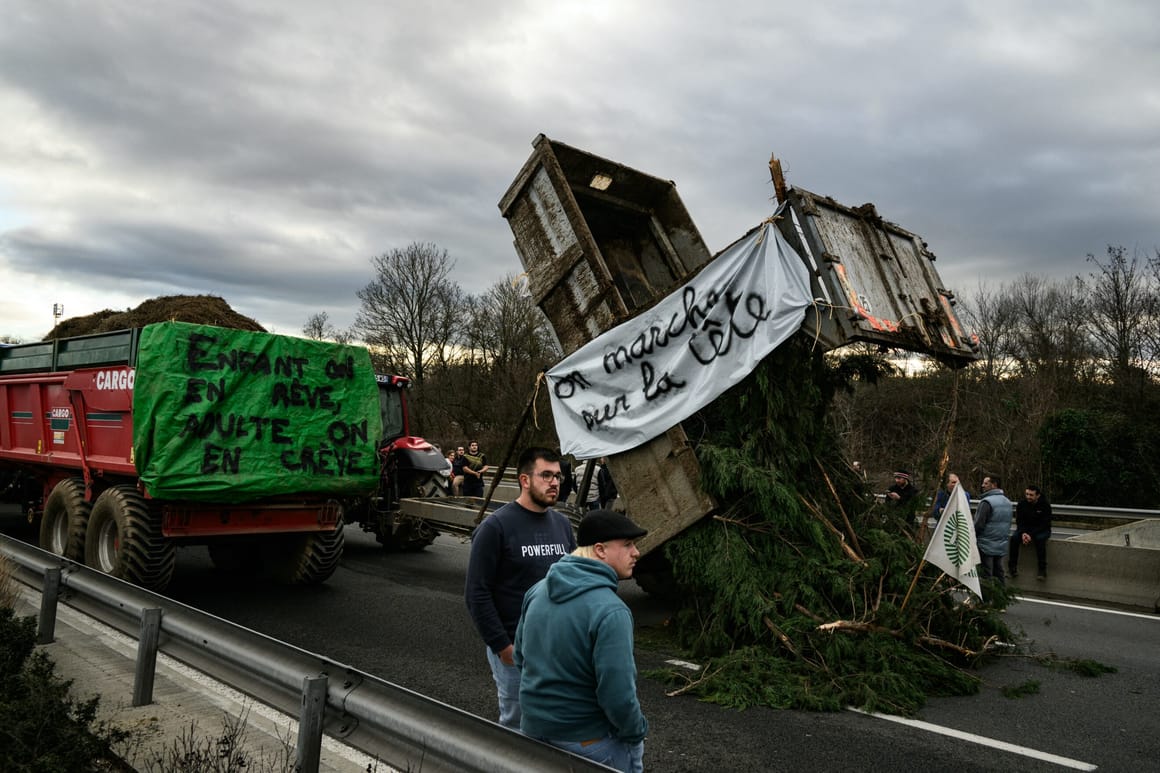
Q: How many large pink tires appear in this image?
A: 0